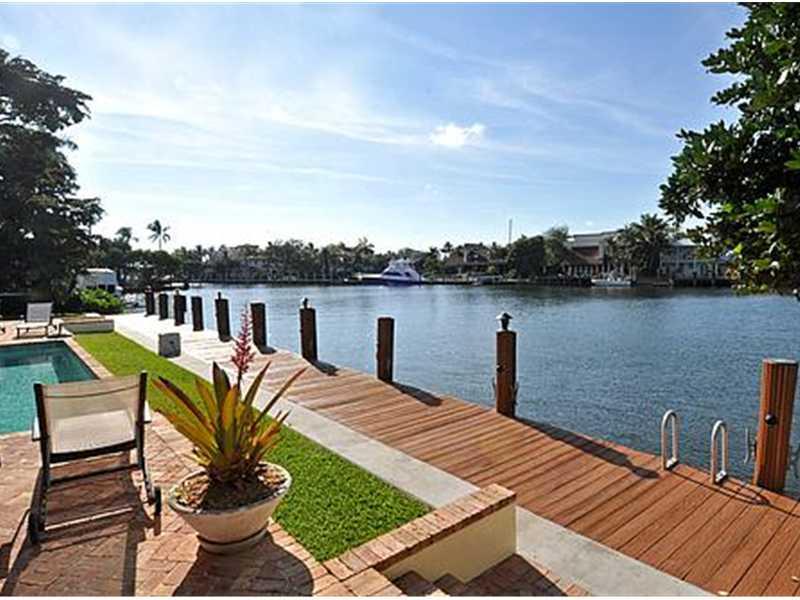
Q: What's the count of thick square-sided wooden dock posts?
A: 10